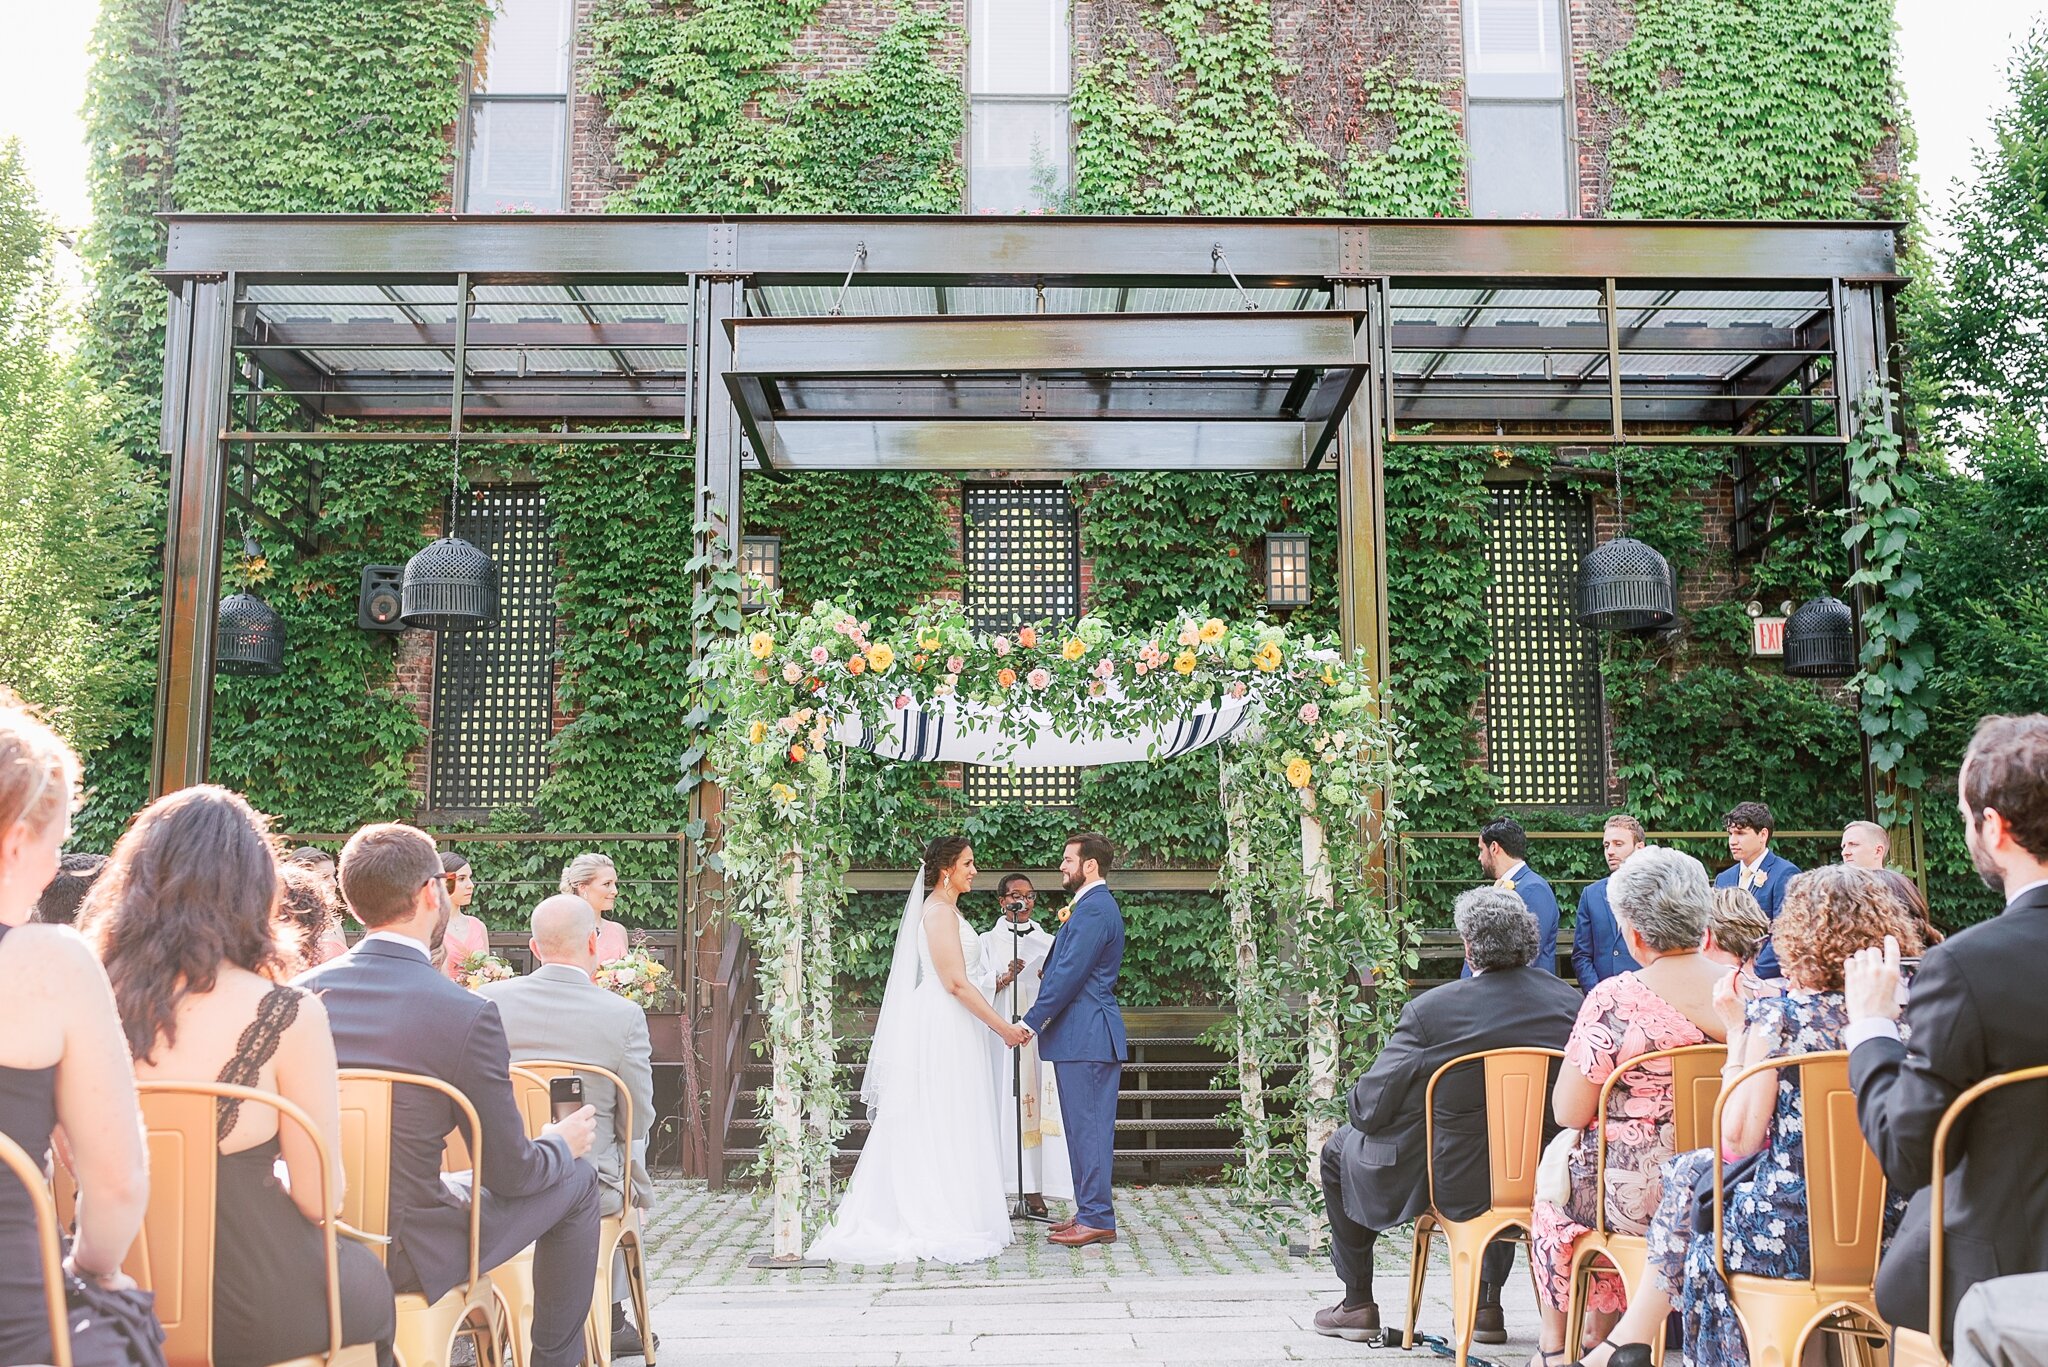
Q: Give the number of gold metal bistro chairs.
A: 9